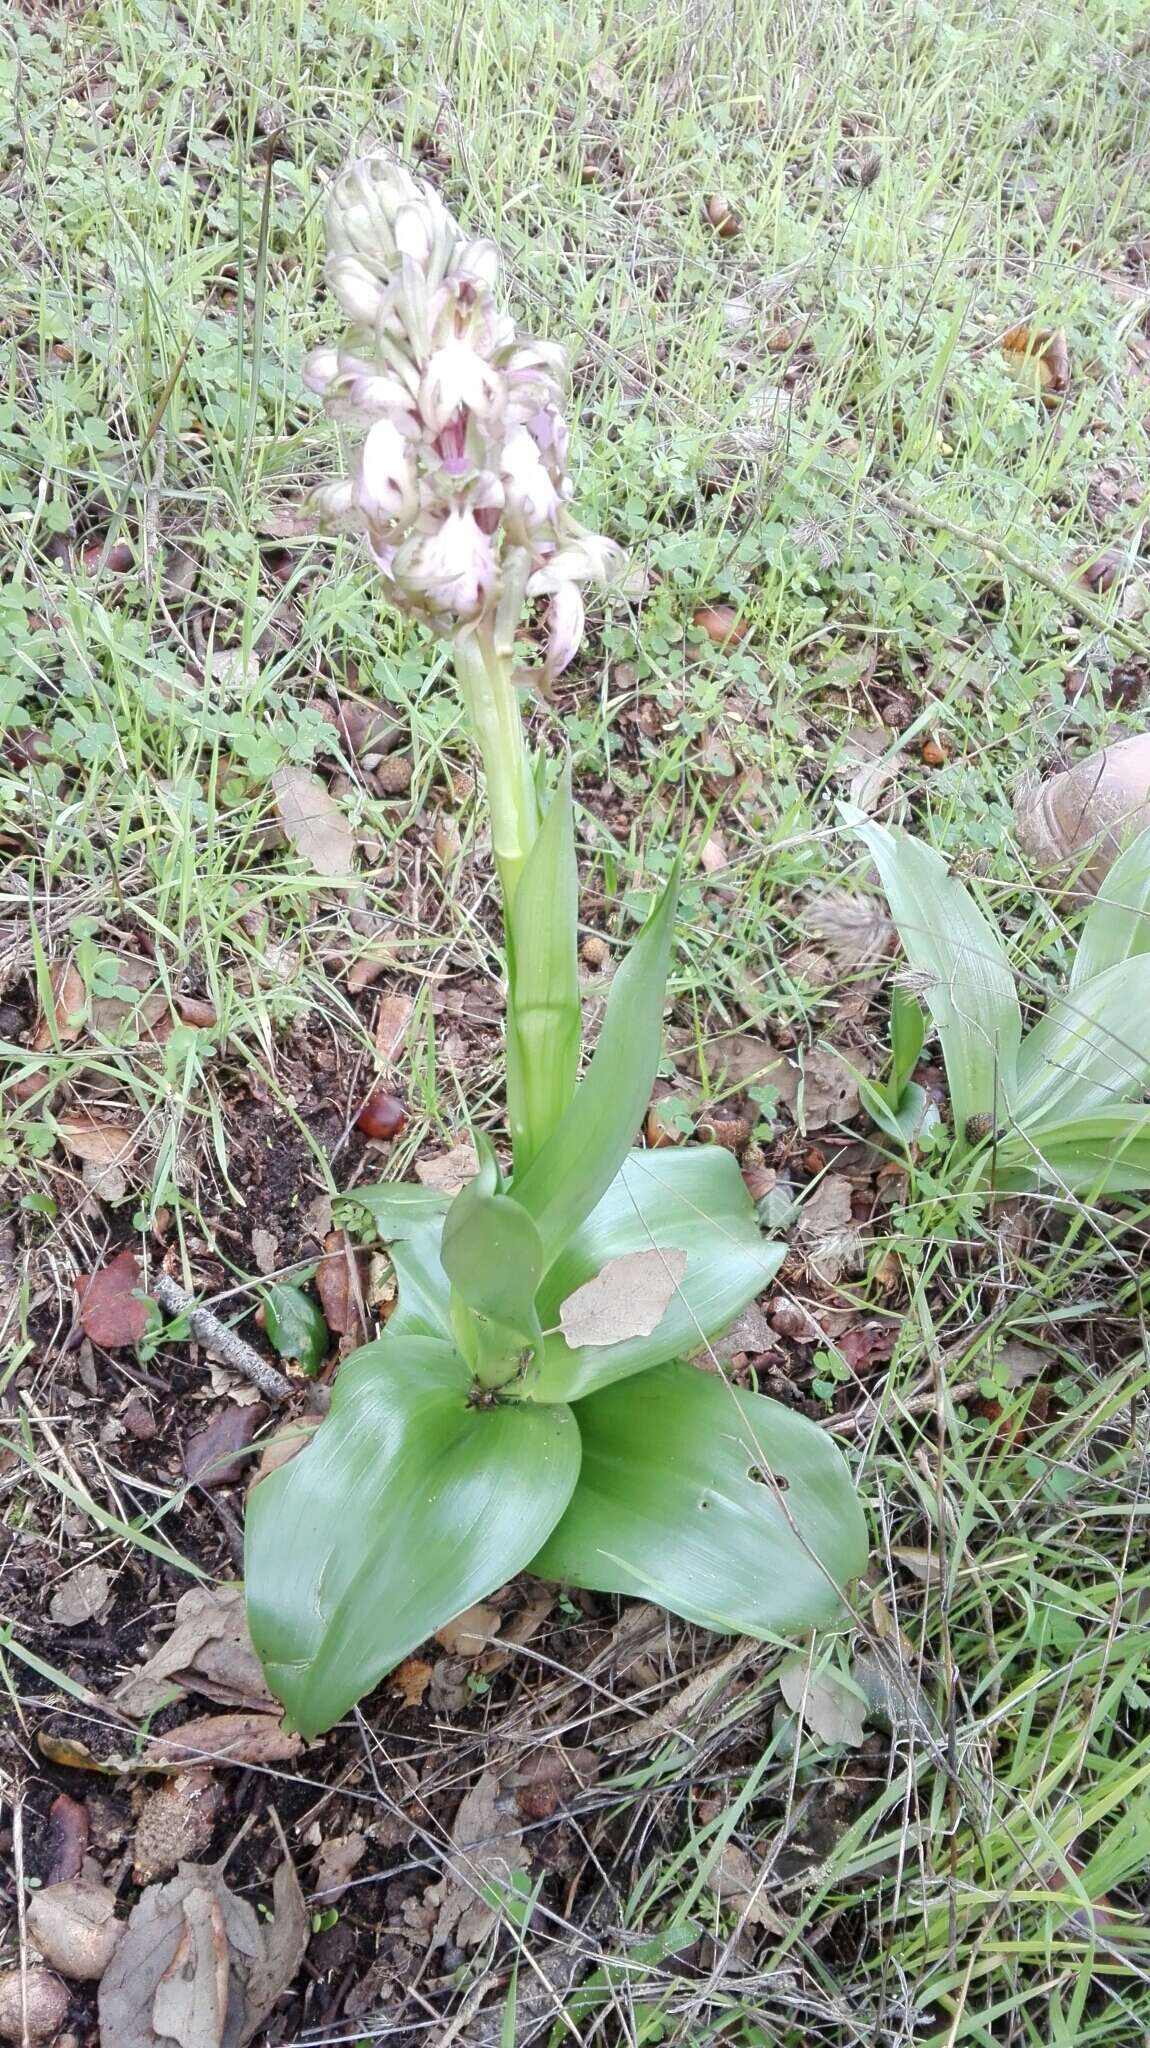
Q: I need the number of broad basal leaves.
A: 4